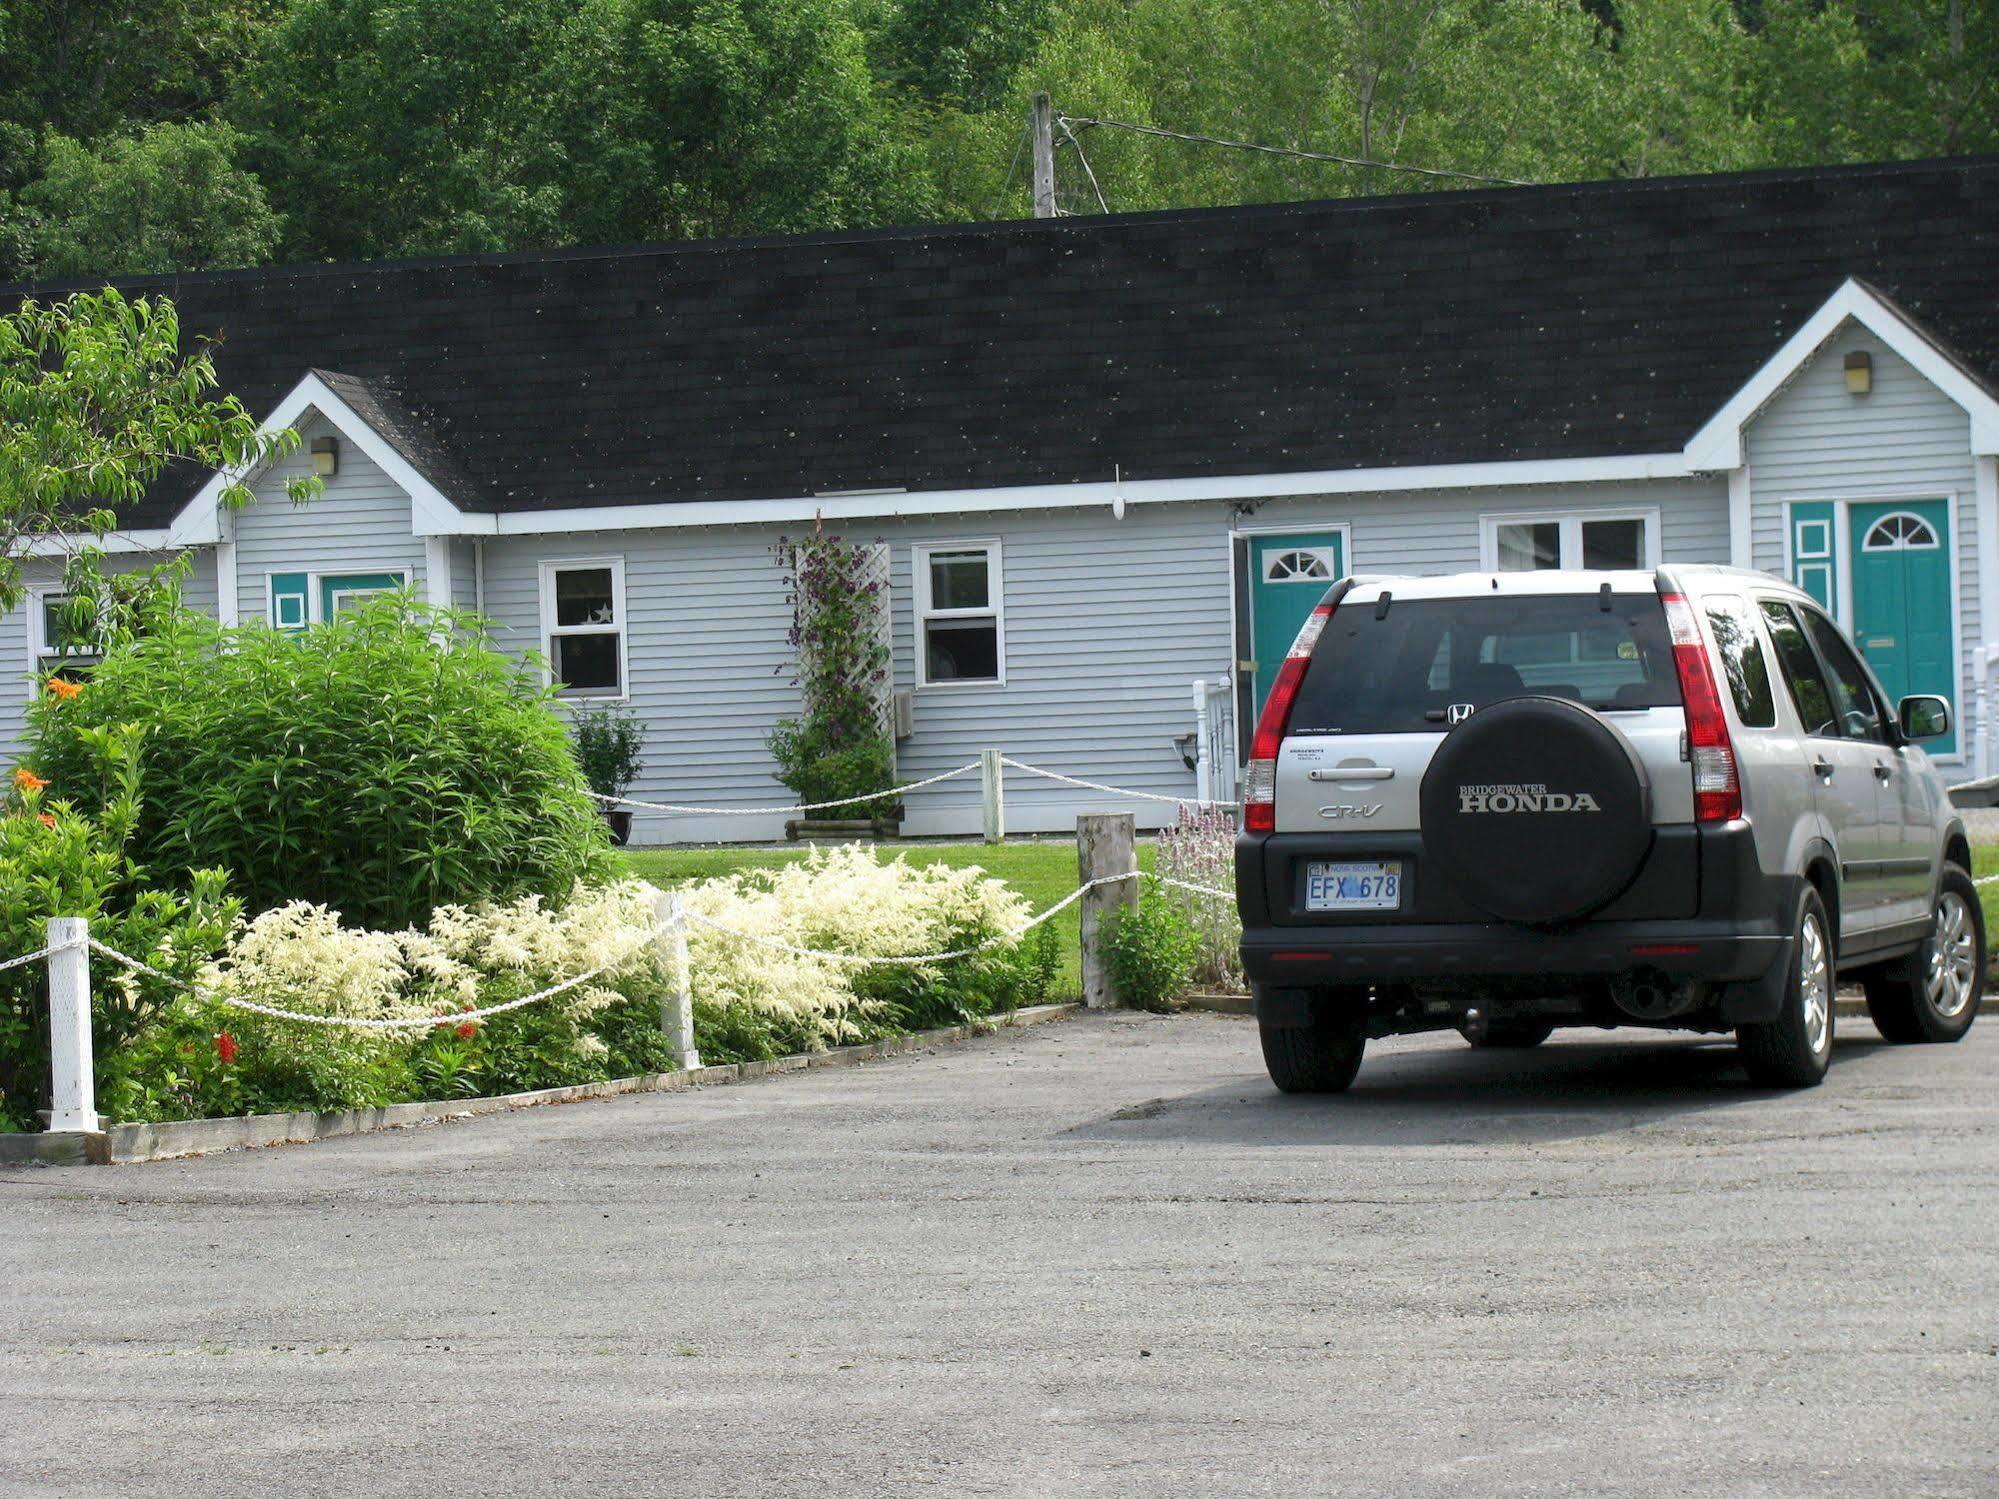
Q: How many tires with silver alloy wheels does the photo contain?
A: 2